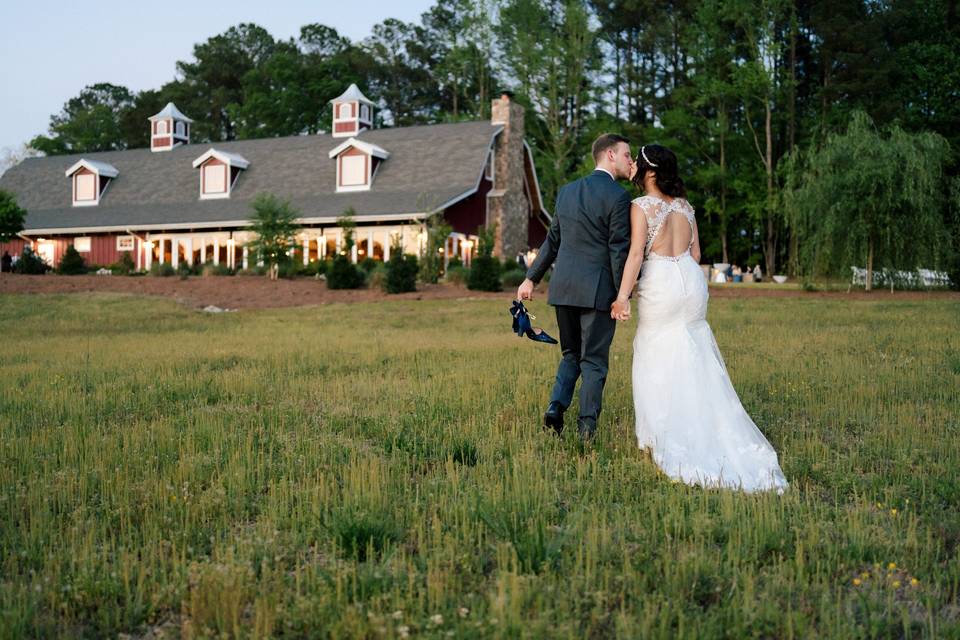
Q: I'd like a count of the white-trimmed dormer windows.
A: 3